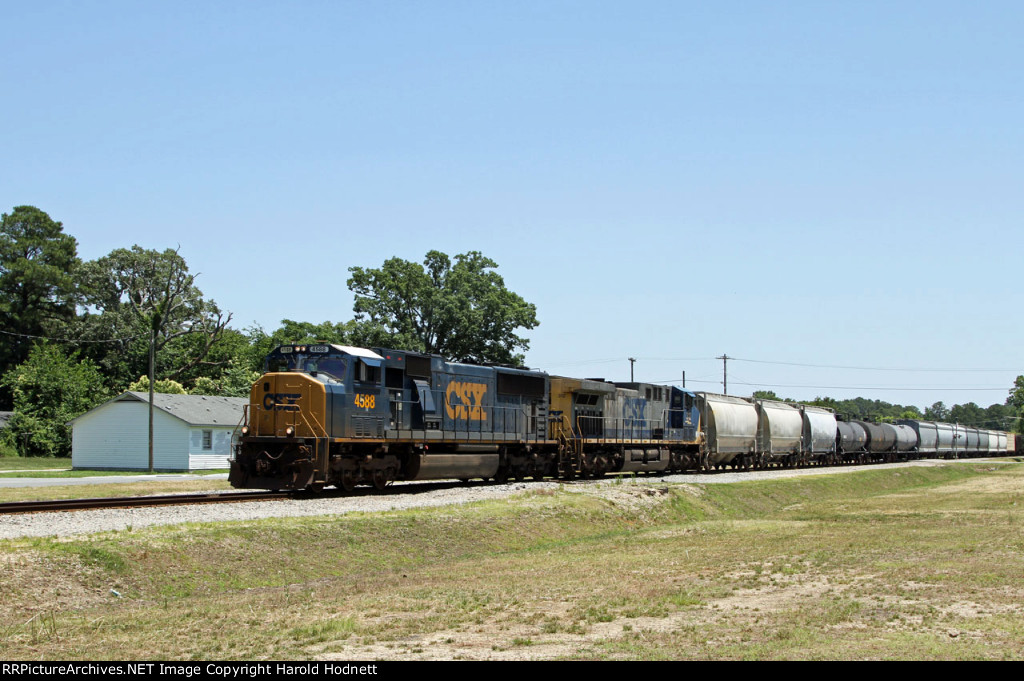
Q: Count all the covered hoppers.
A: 10